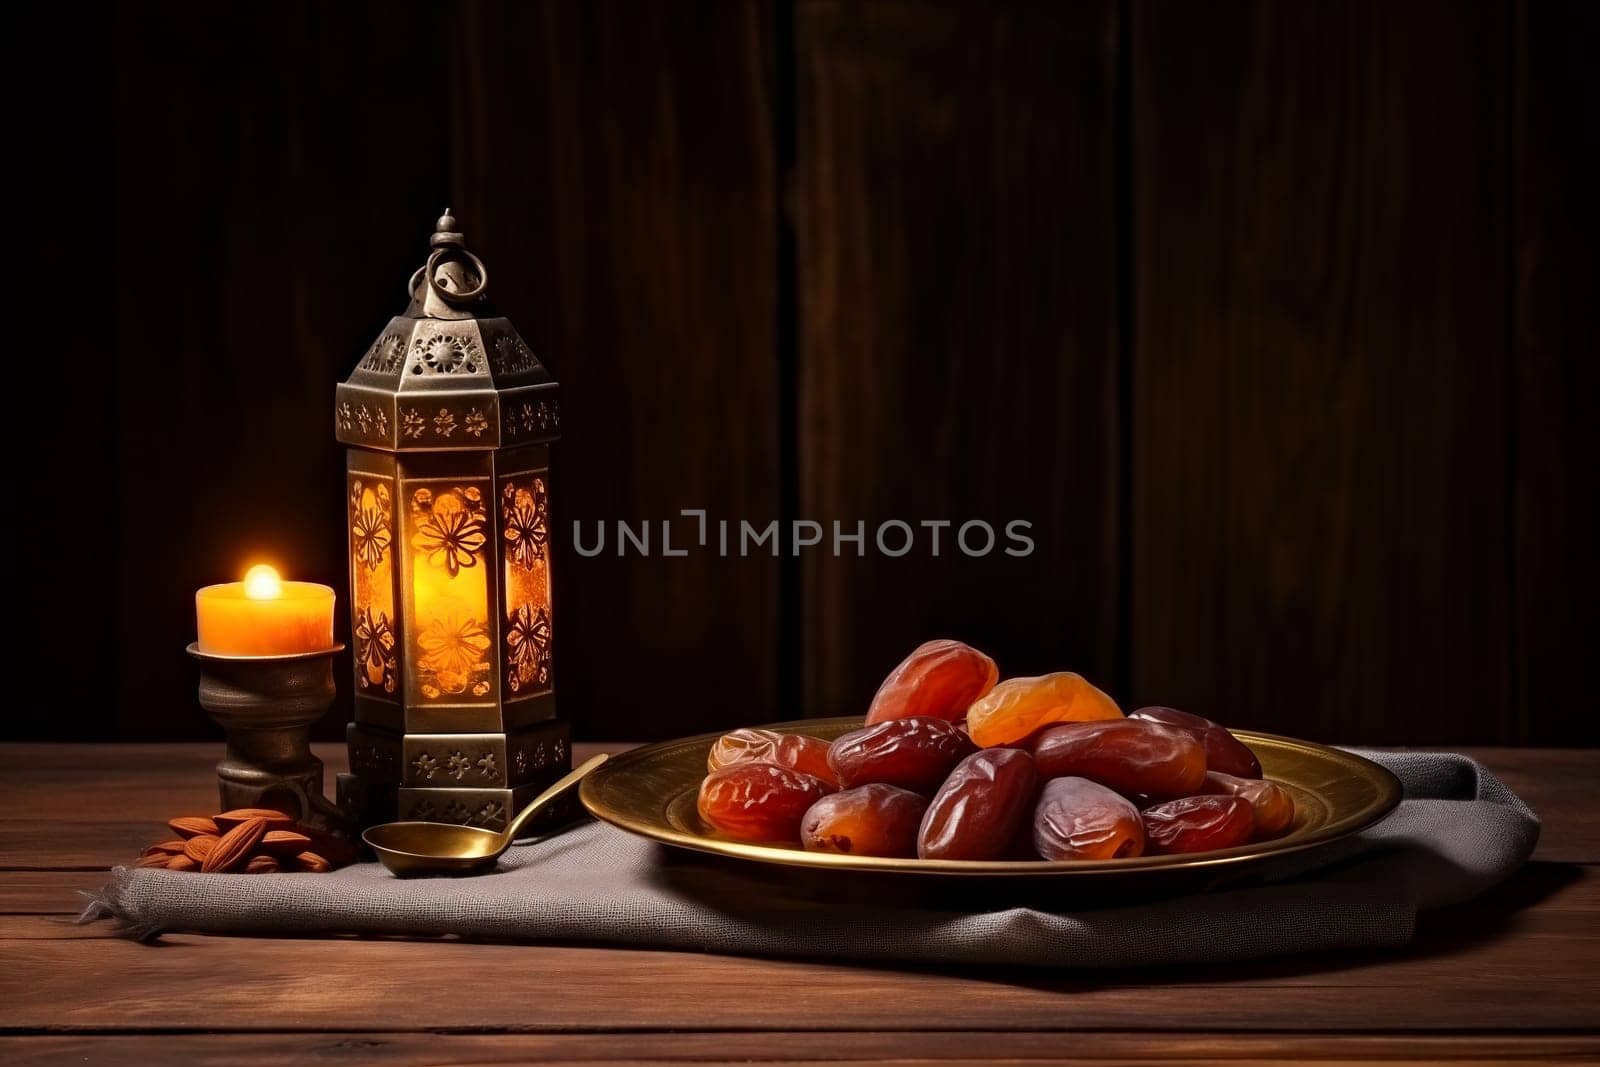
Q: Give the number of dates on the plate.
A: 12